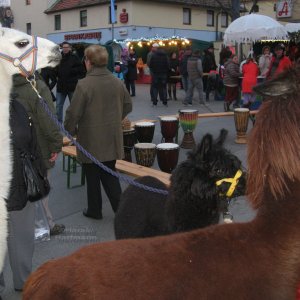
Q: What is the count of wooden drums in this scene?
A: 7